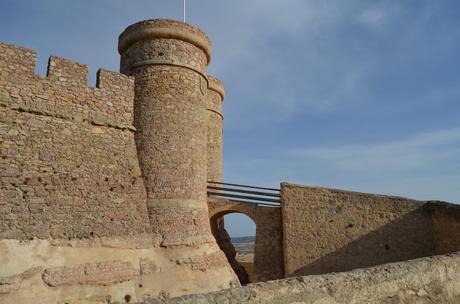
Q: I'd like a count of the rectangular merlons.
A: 3